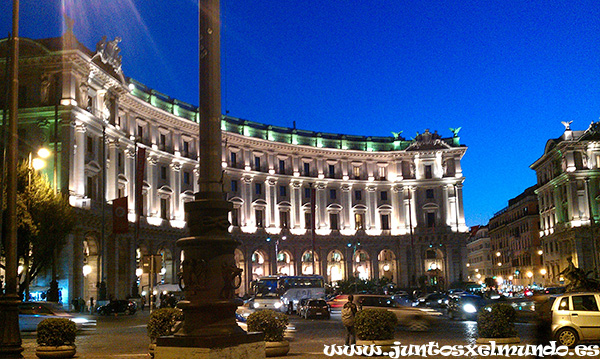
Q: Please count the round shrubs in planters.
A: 5